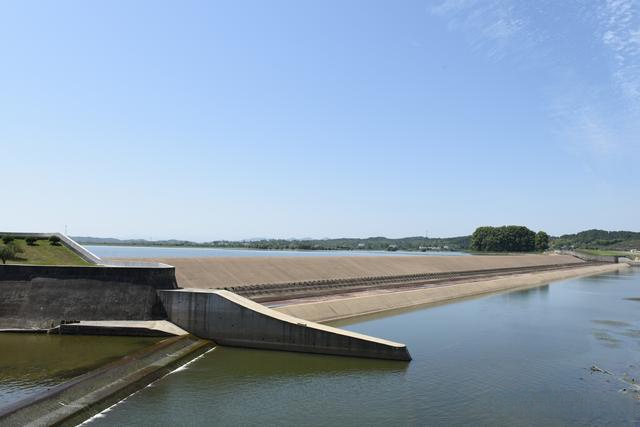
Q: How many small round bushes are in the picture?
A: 3